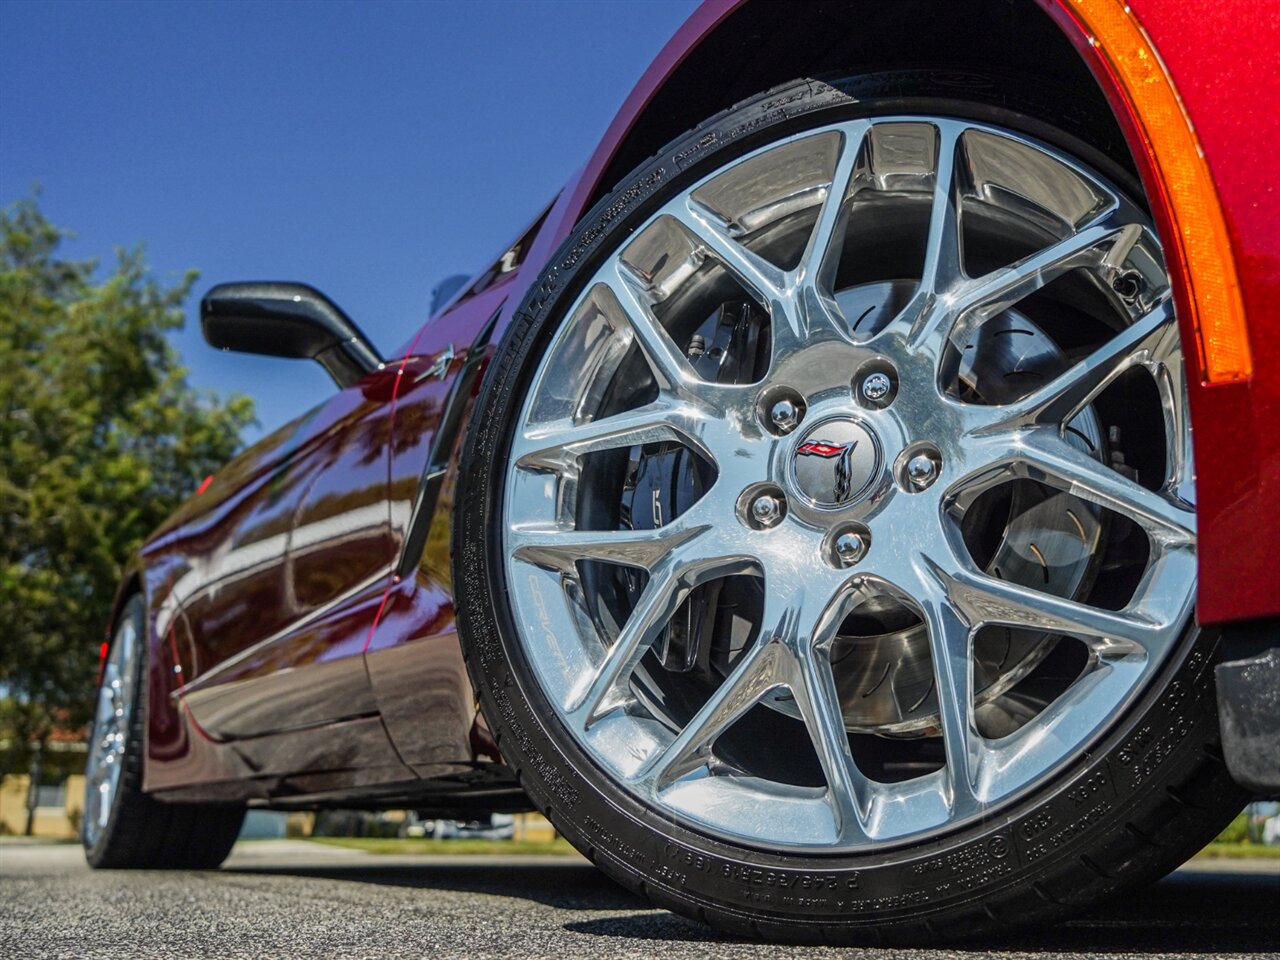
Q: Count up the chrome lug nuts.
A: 5